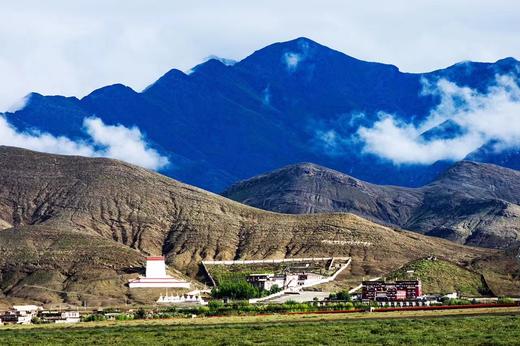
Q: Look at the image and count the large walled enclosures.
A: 1